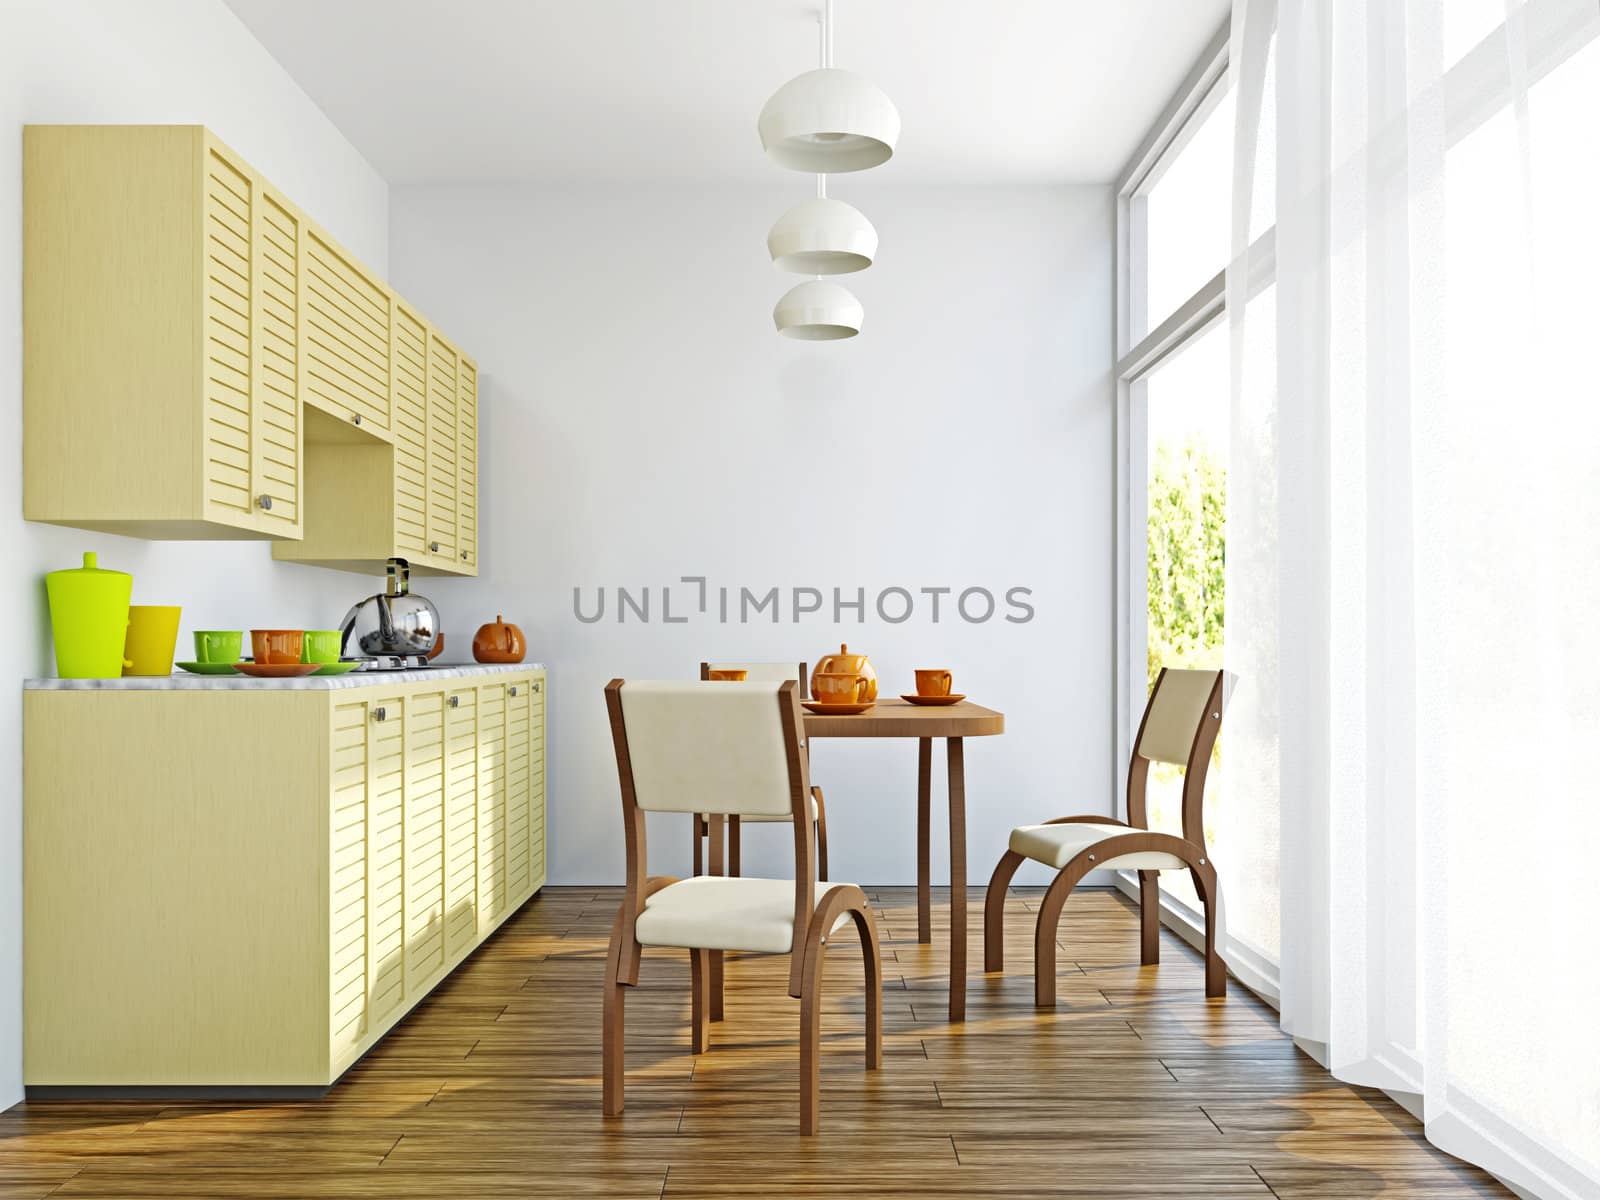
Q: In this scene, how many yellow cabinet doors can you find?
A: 13